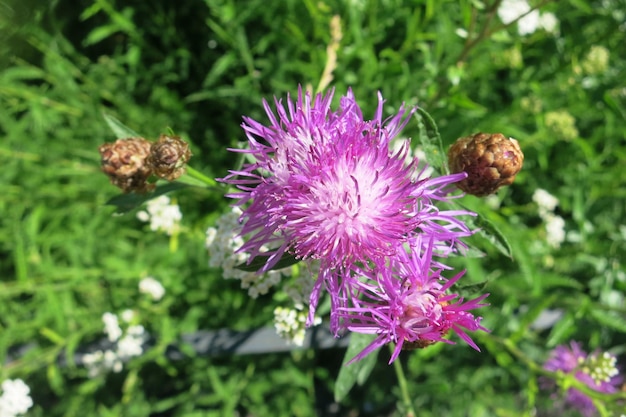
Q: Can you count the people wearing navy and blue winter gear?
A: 0